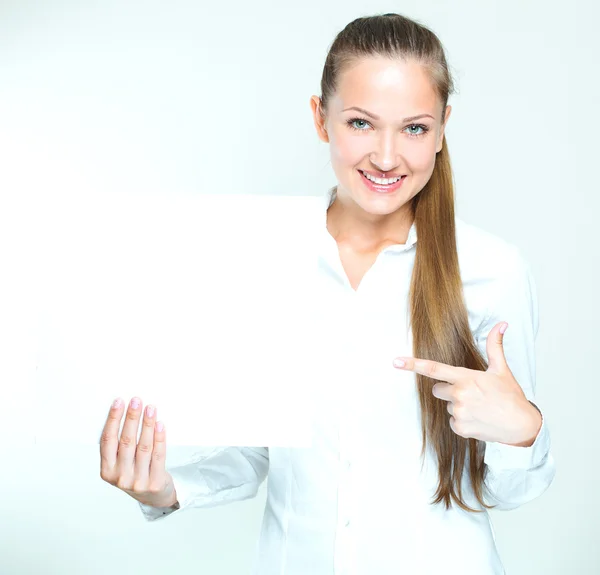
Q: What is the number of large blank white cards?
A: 1